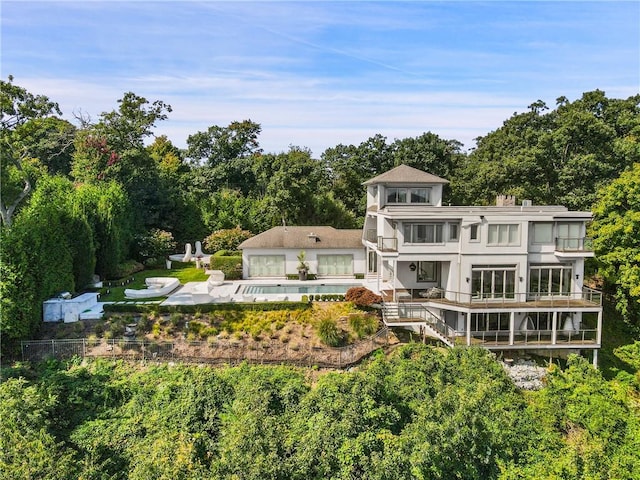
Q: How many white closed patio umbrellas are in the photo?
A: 2